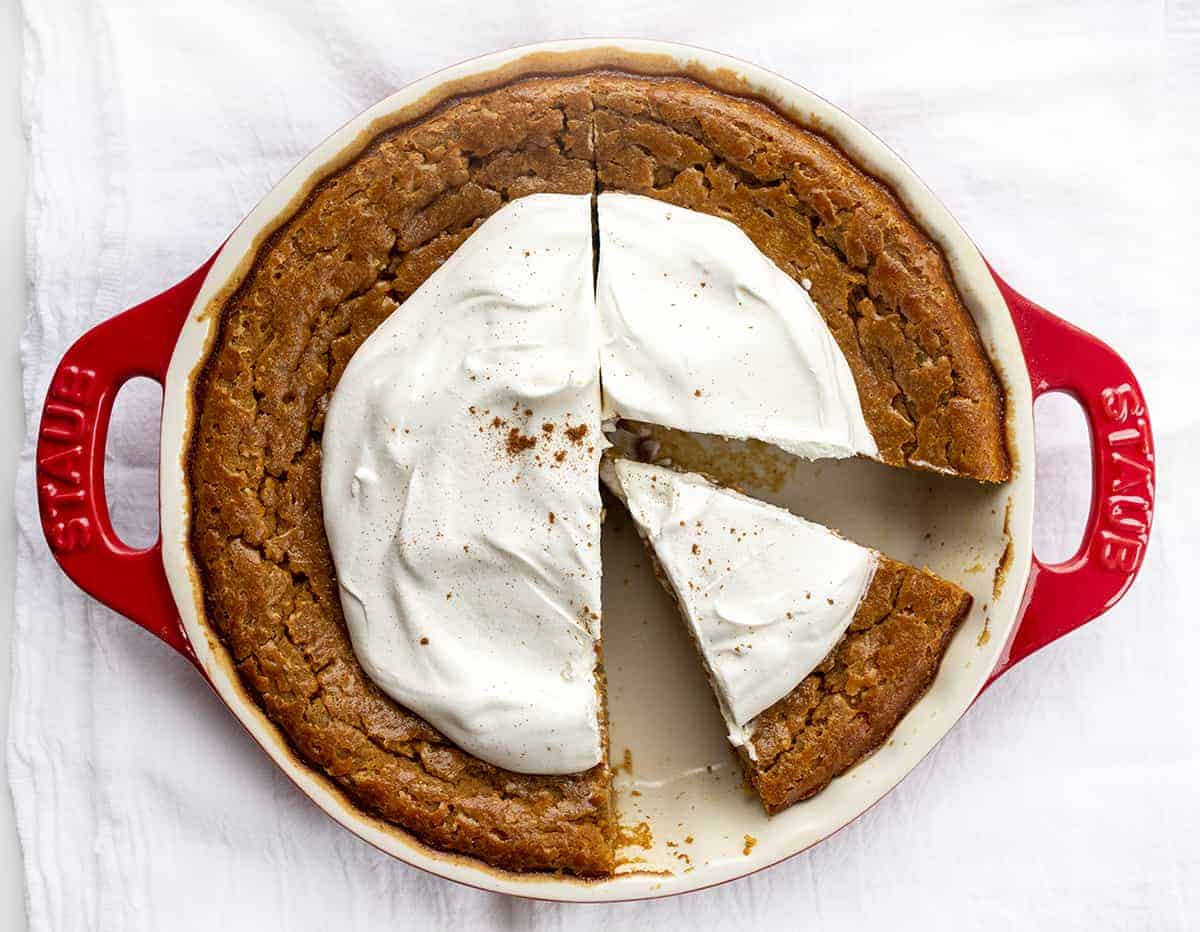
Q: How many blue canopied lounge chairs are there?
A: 0